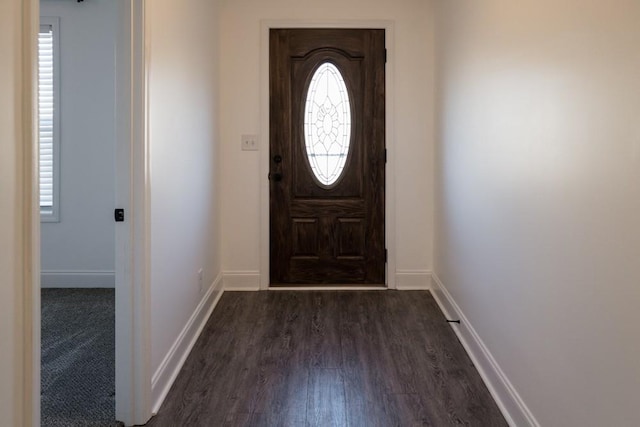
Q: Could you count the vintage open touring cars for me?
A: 0